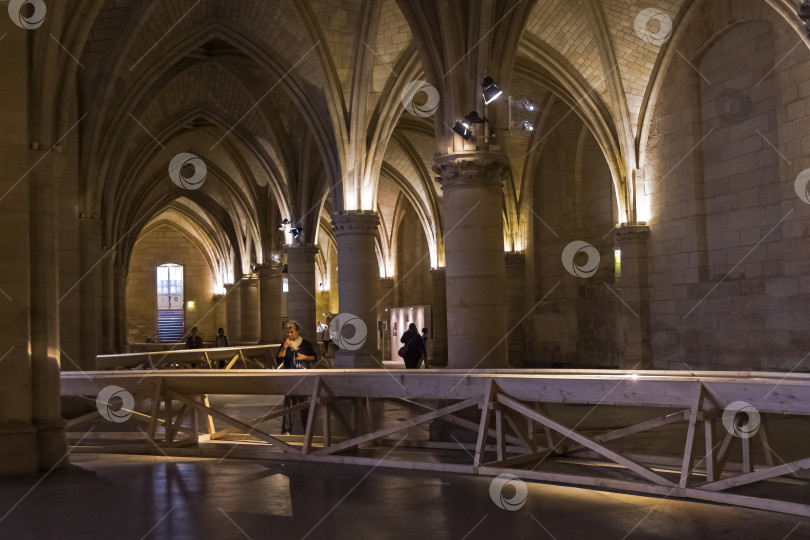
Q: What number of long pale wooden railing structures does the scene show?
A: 2